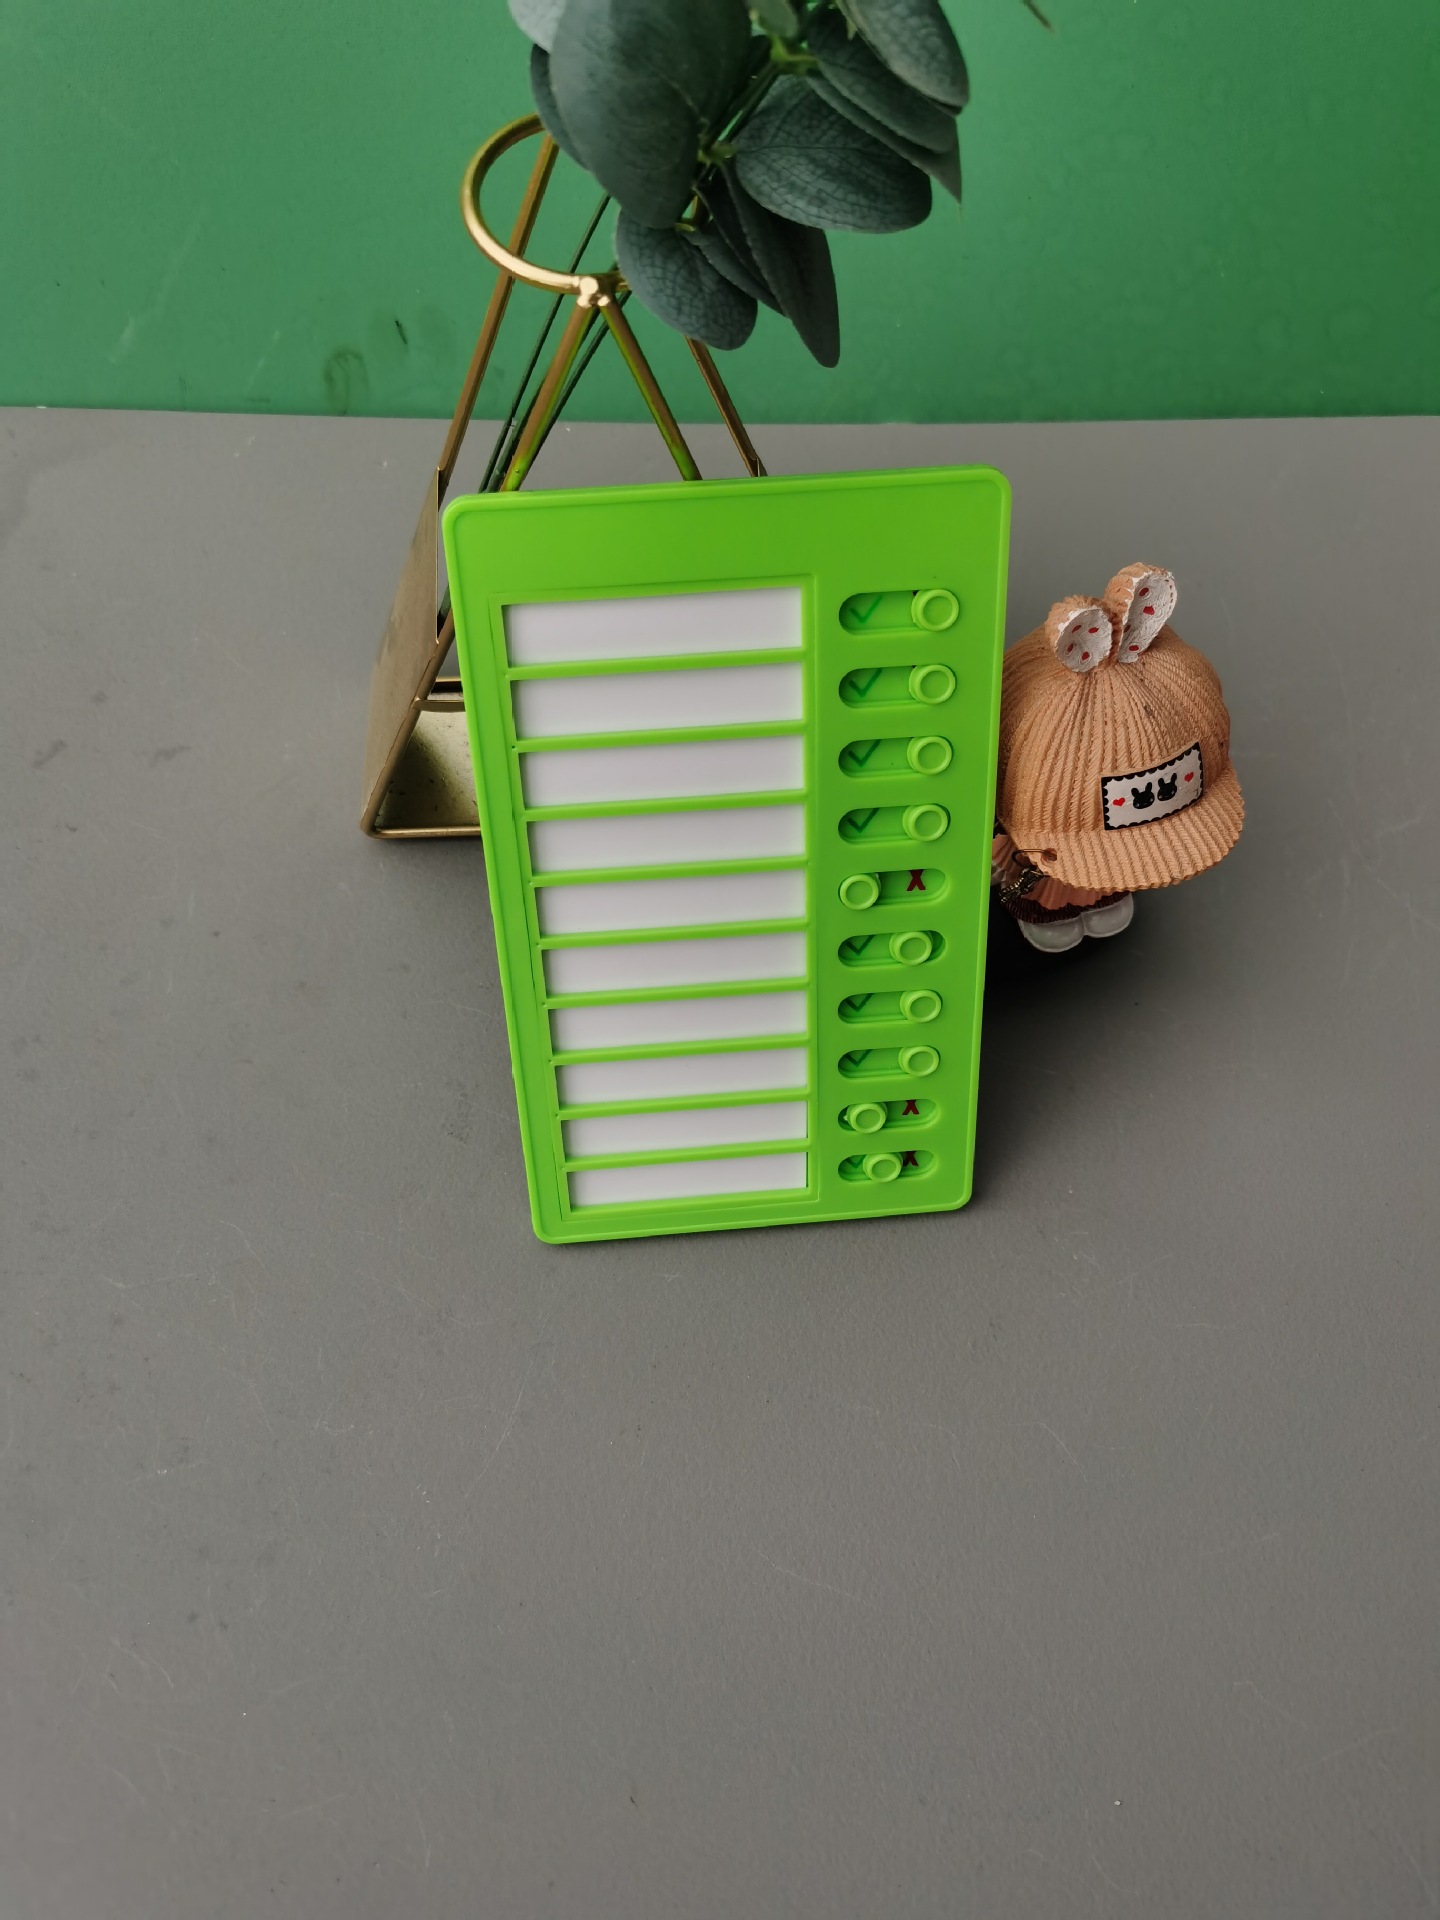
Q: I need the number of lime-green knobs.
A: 10